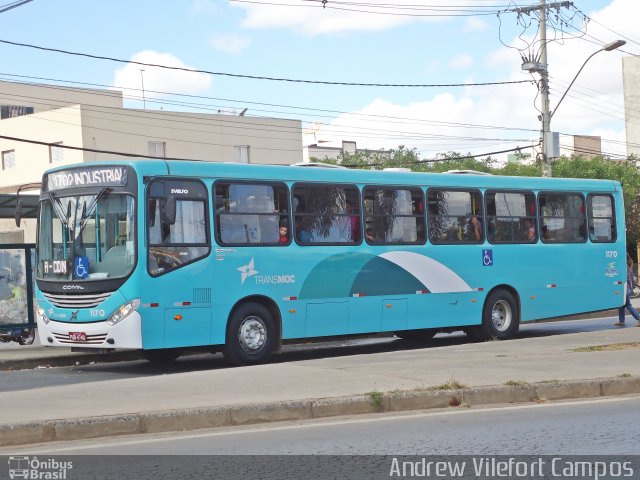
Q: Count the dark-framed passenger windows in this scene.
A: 7